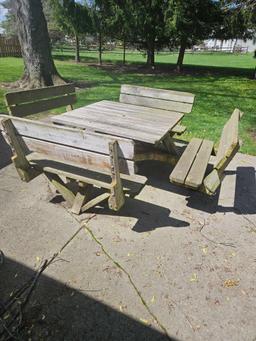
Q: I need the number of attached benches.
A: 4